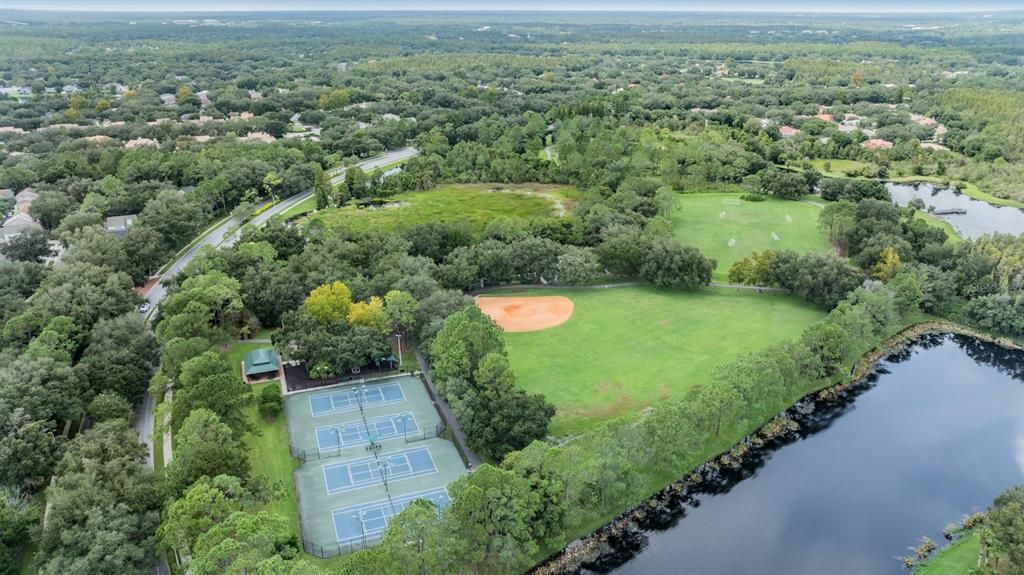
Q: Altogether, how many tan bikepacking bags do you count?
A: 0